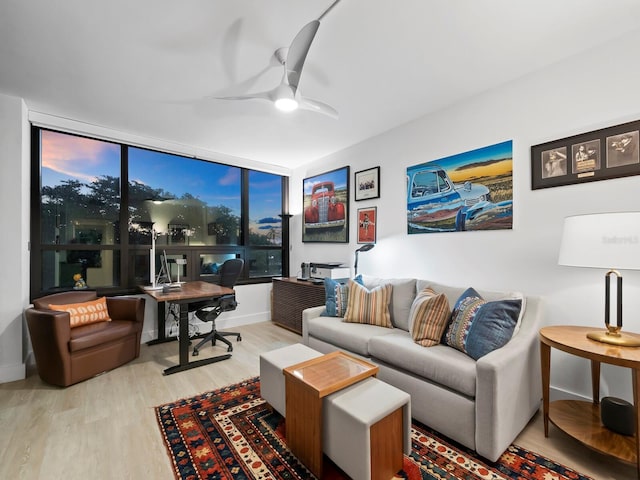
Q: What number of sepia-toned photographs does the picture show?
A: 3